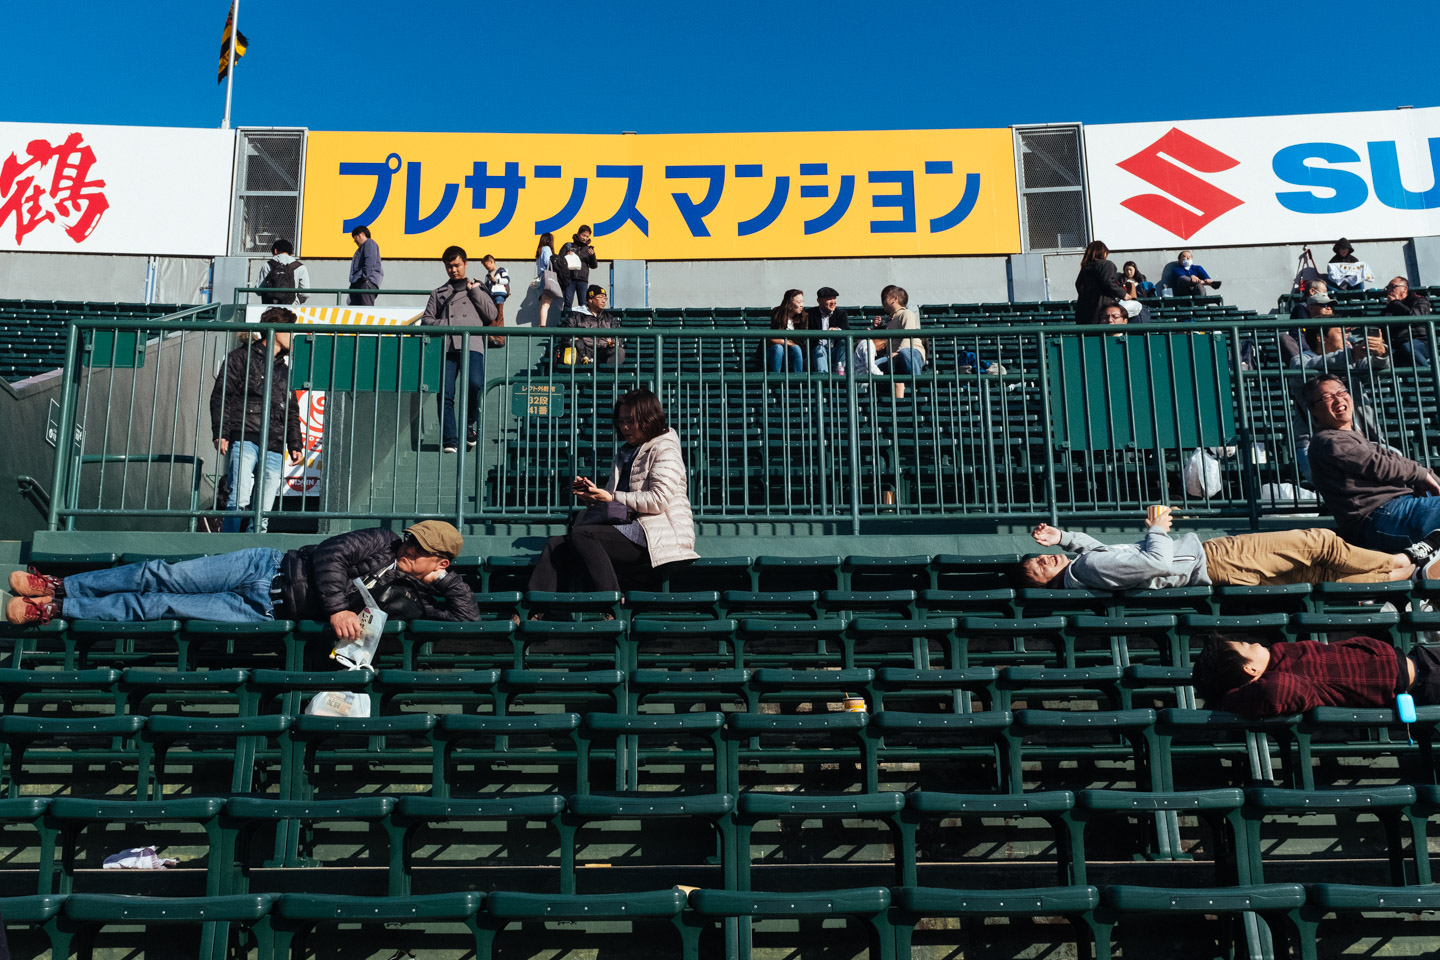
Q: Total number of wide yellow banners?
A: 1